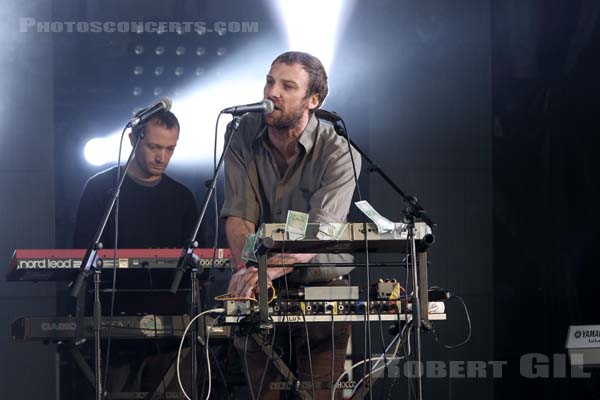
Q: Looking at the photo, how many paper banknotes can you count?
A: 4